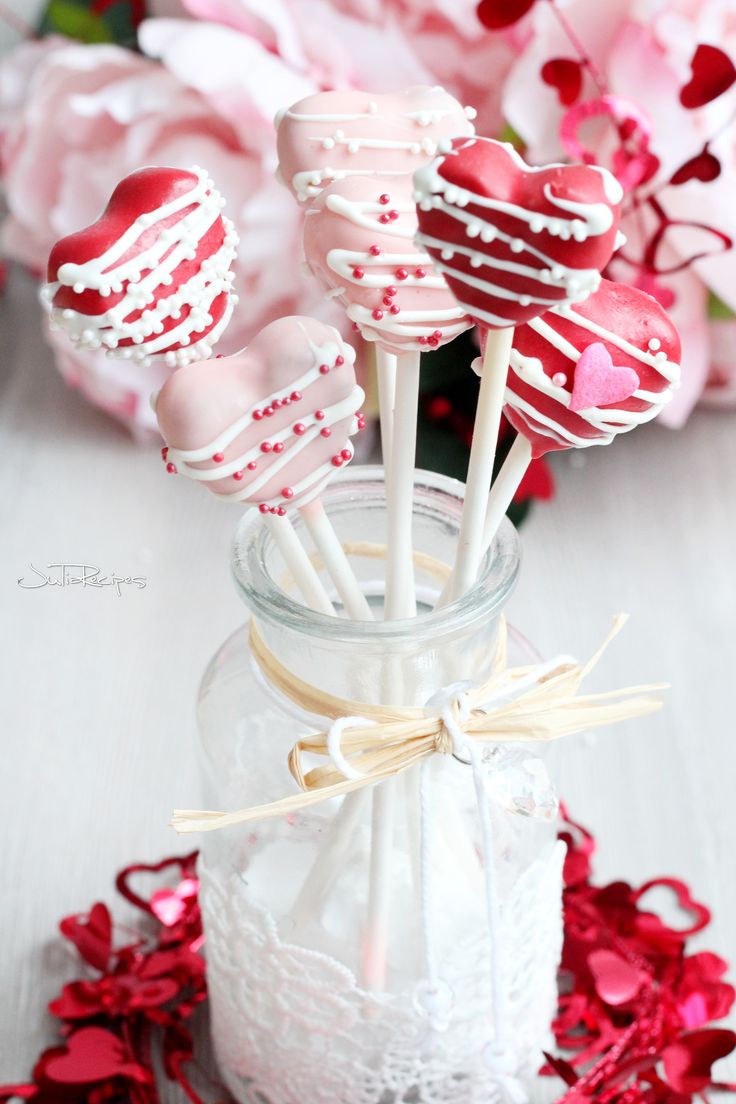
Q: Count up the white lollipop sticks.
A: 6